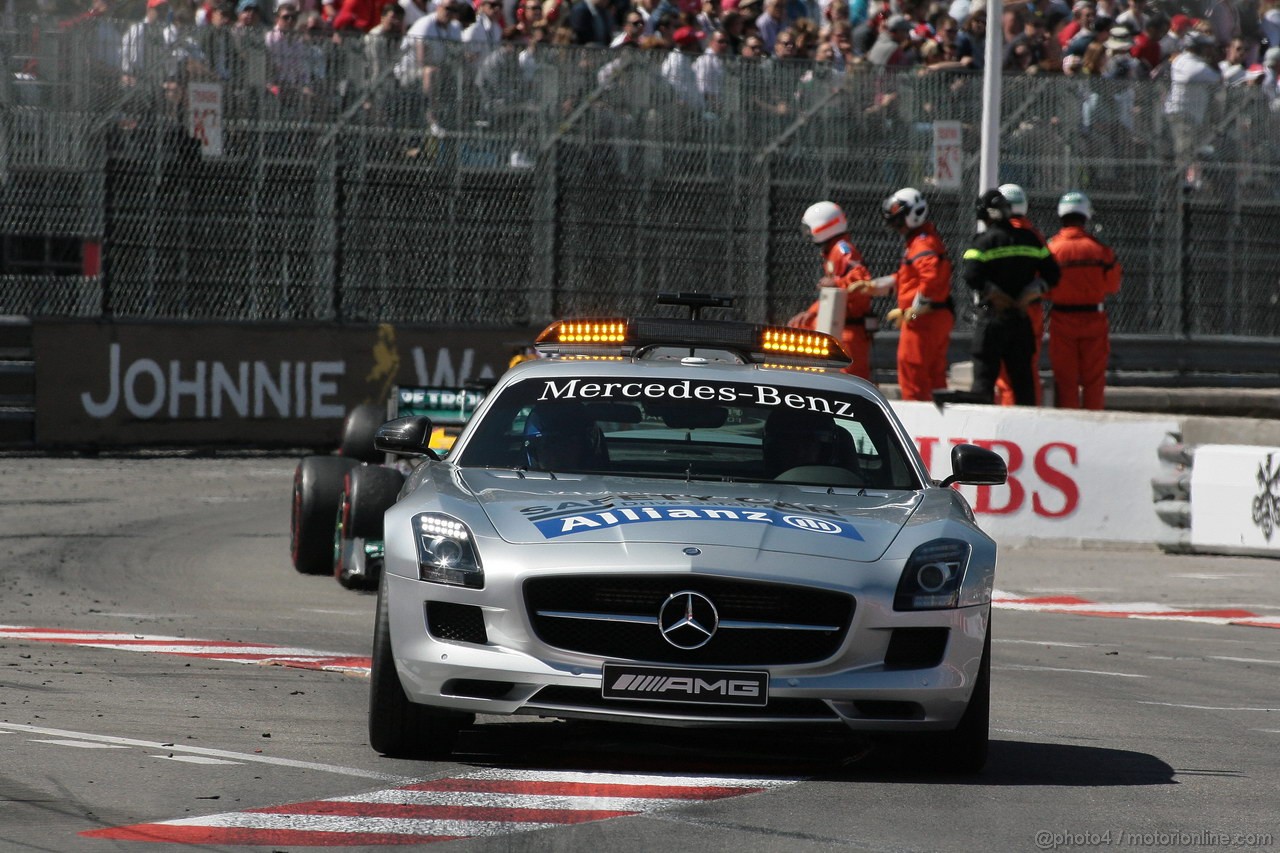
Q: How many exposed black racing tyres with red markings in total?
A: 3